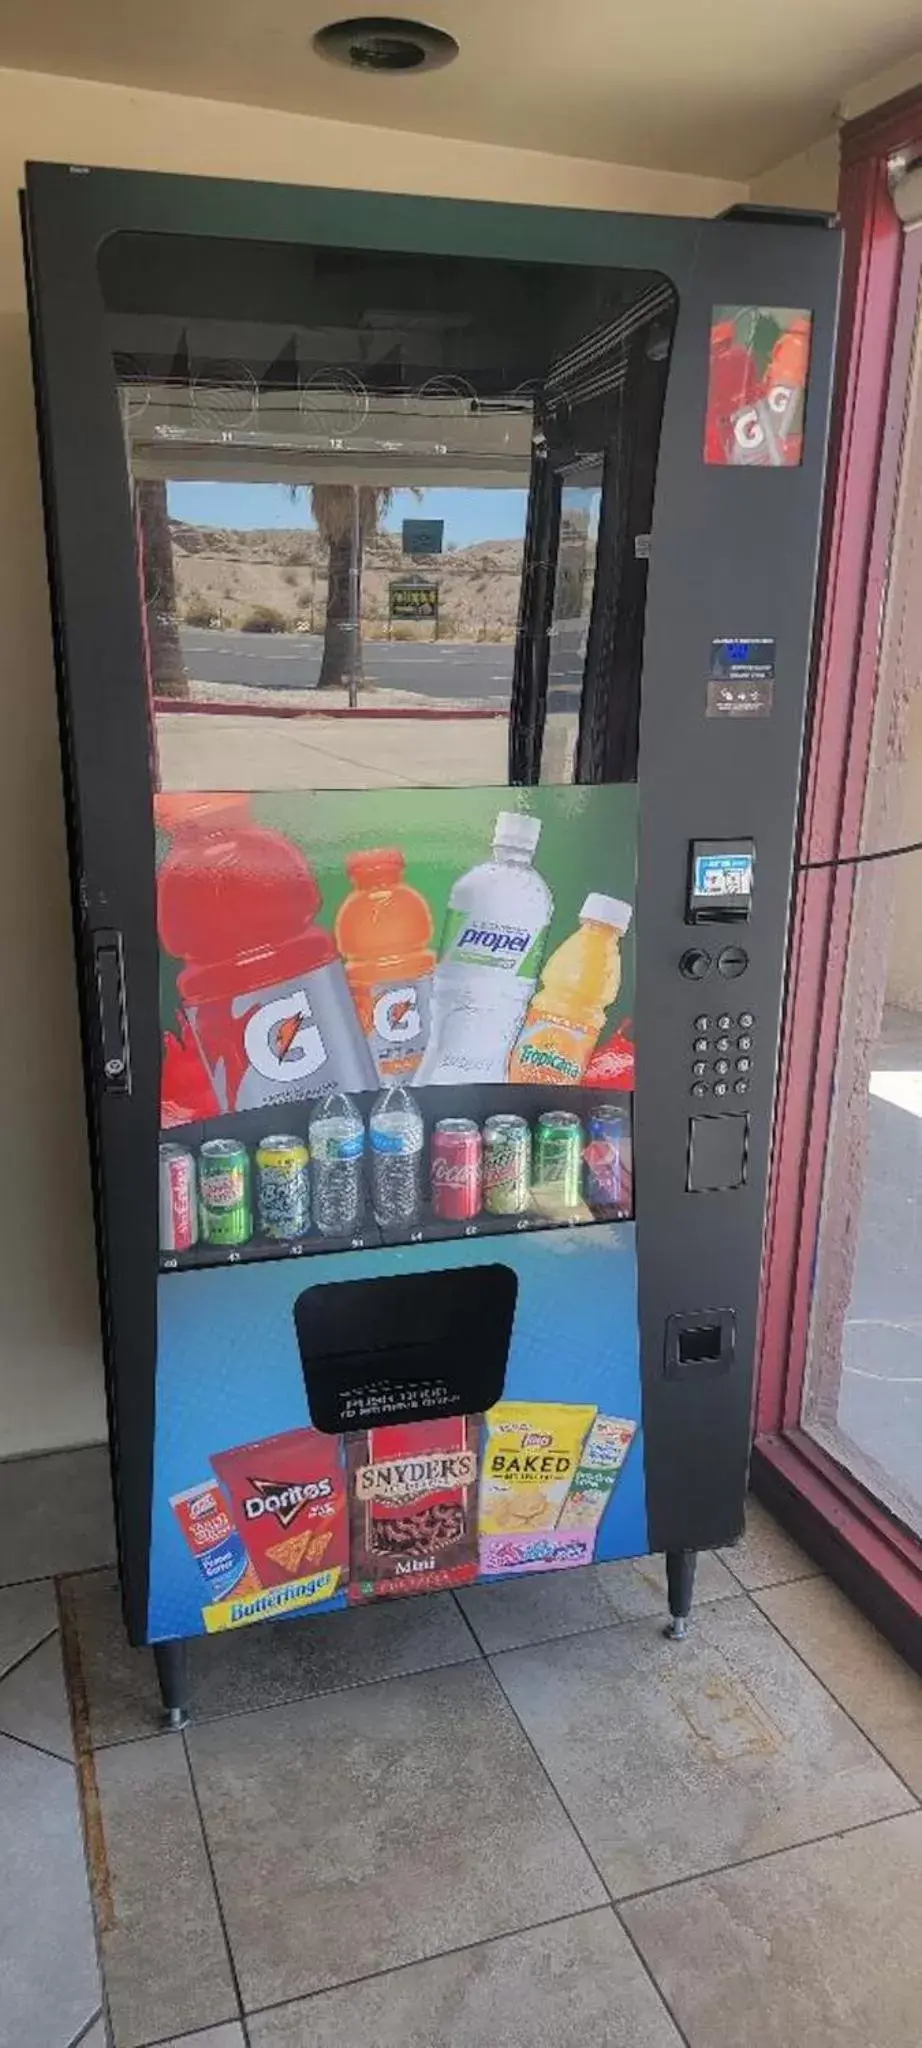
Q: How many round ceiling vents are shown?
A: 1